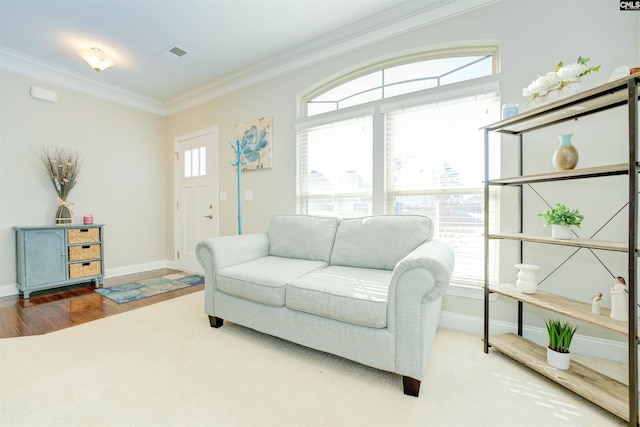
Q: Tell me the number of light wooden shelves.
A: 5